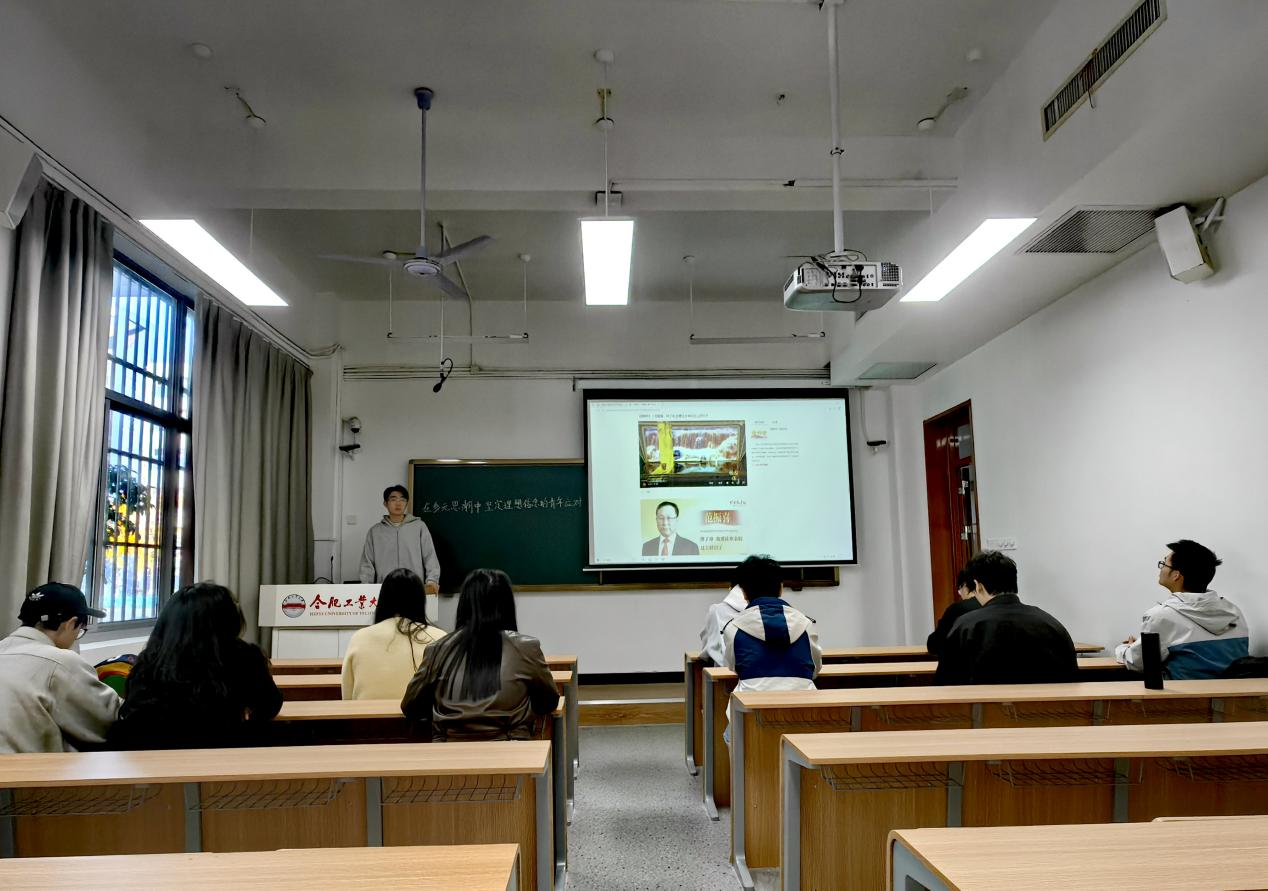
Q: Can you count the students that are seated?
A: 9